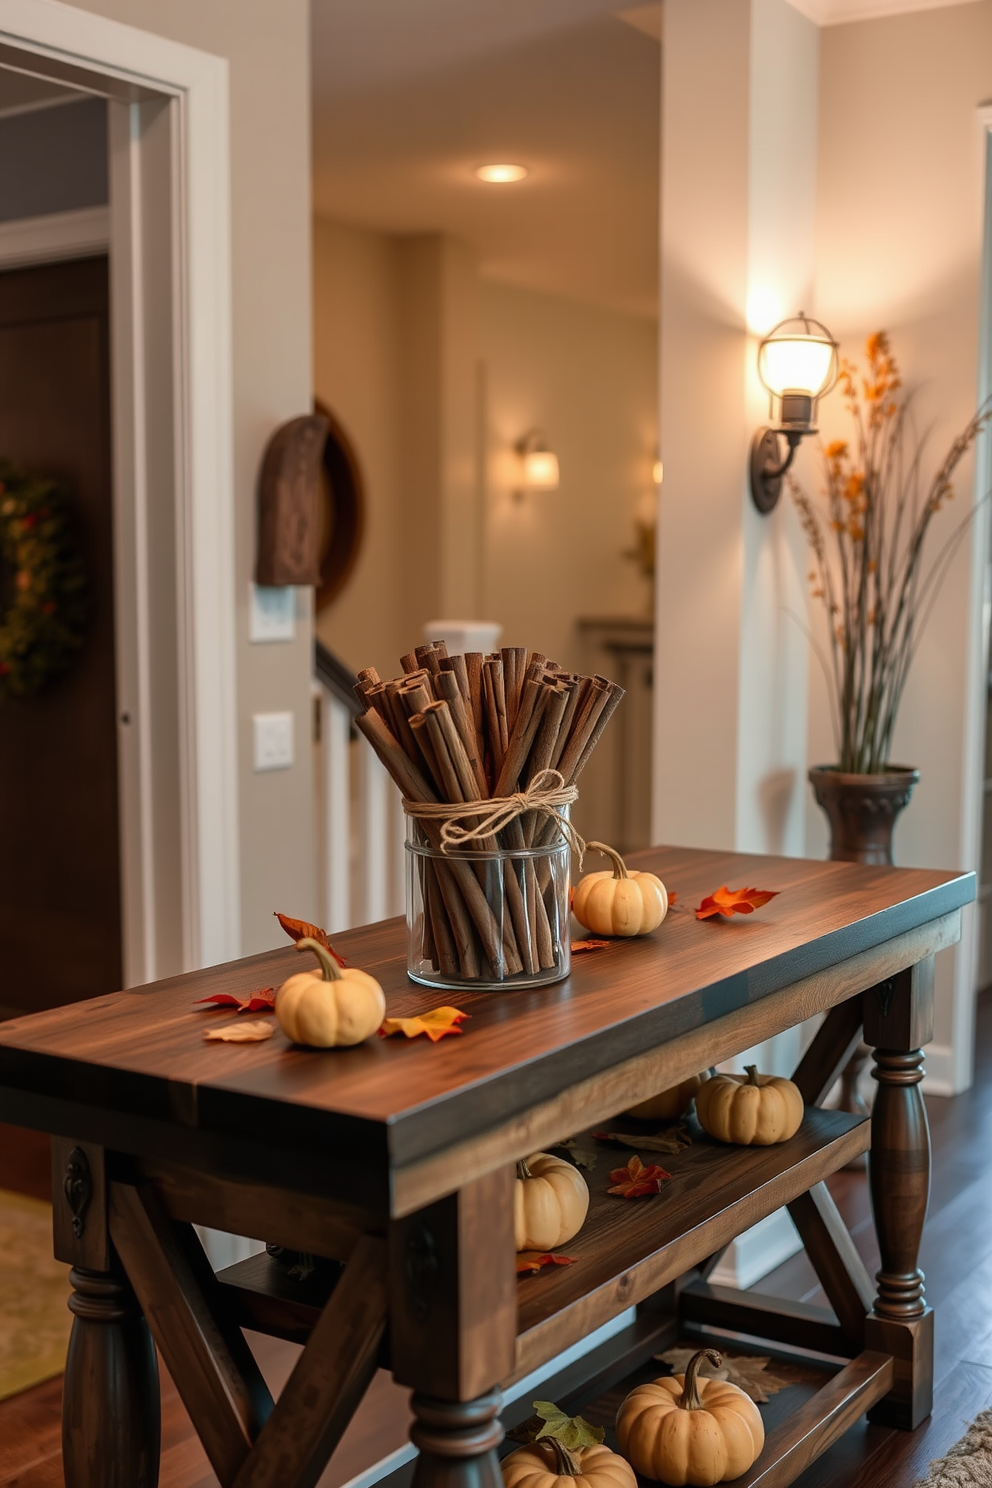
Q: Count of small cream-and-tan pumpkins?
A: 7